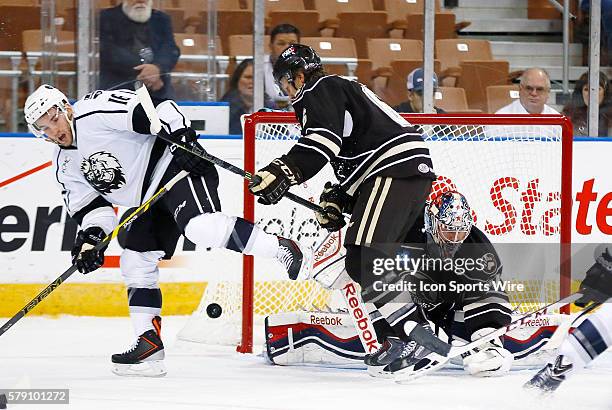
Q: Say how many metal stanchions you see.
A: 4